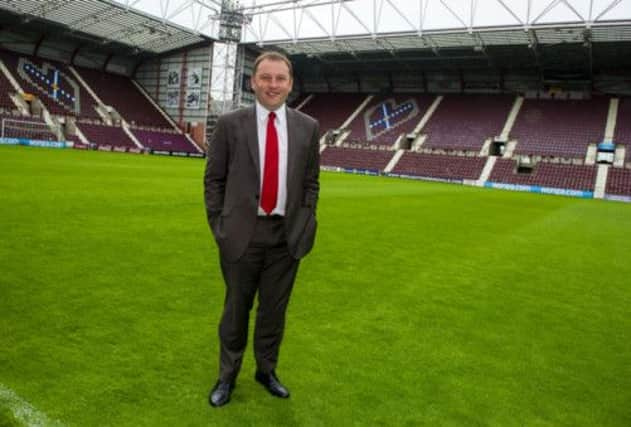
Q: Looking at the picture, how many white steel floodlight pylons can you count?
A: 1